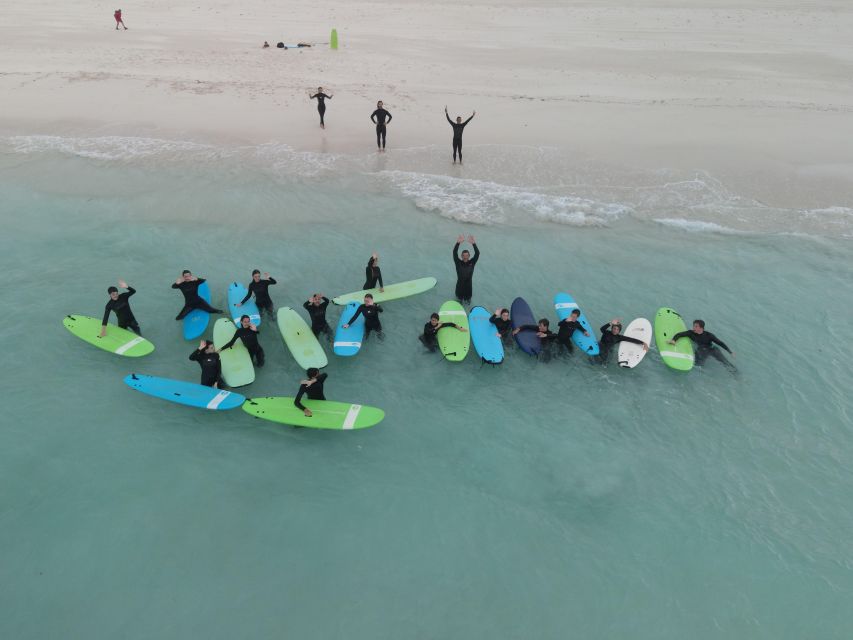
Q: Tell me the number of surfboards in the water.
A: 15